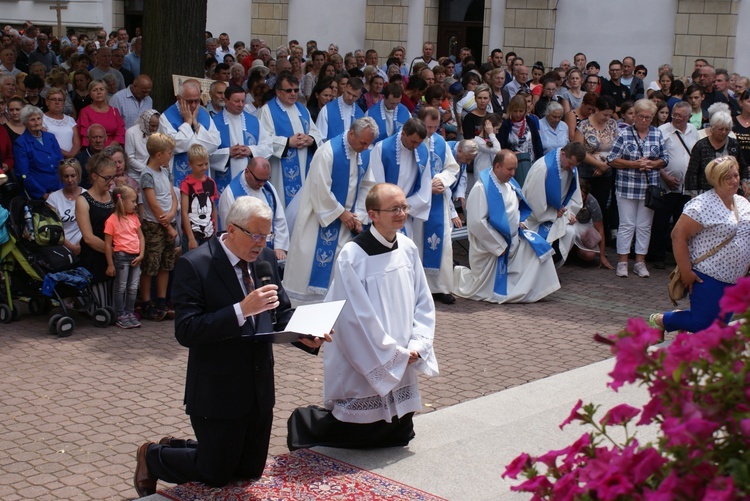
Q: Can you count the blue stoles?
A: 12